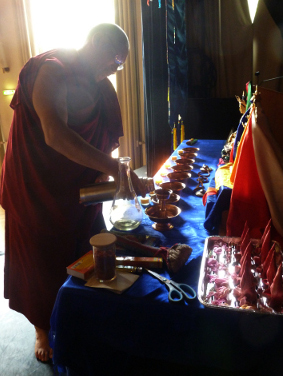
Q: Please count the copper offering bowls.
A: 8